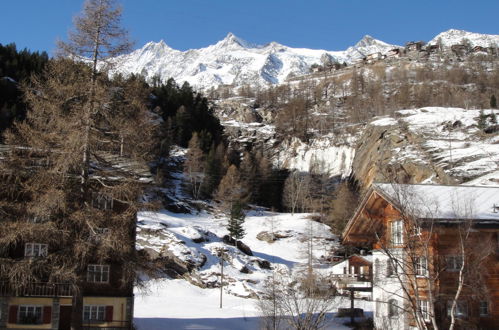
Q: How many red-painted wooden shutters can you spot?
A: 3